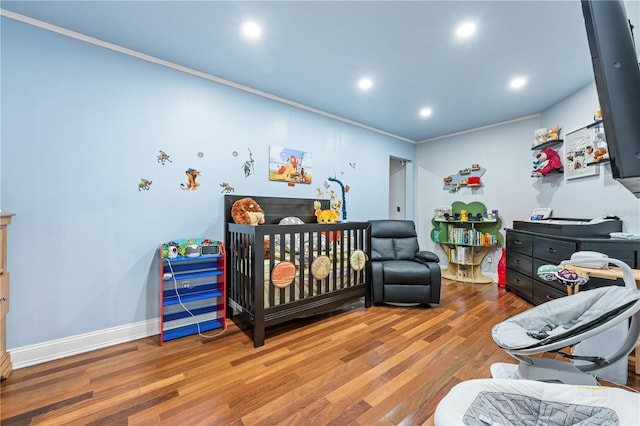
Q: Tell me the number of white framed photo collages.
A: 1